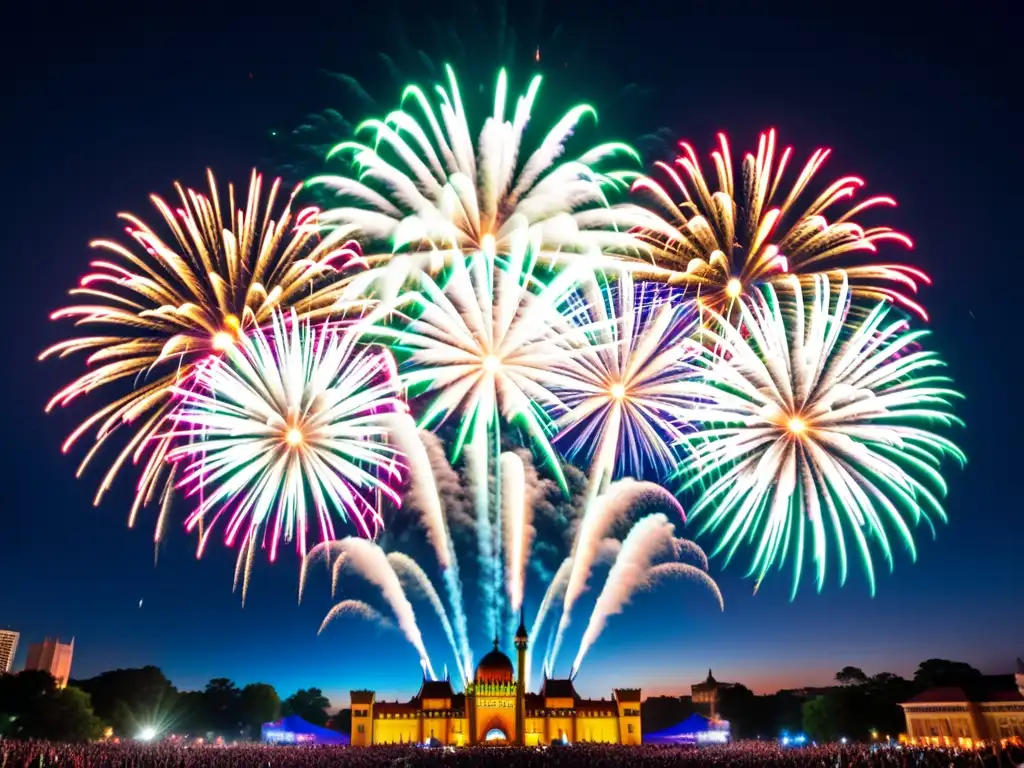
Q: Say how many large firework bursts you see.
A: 7